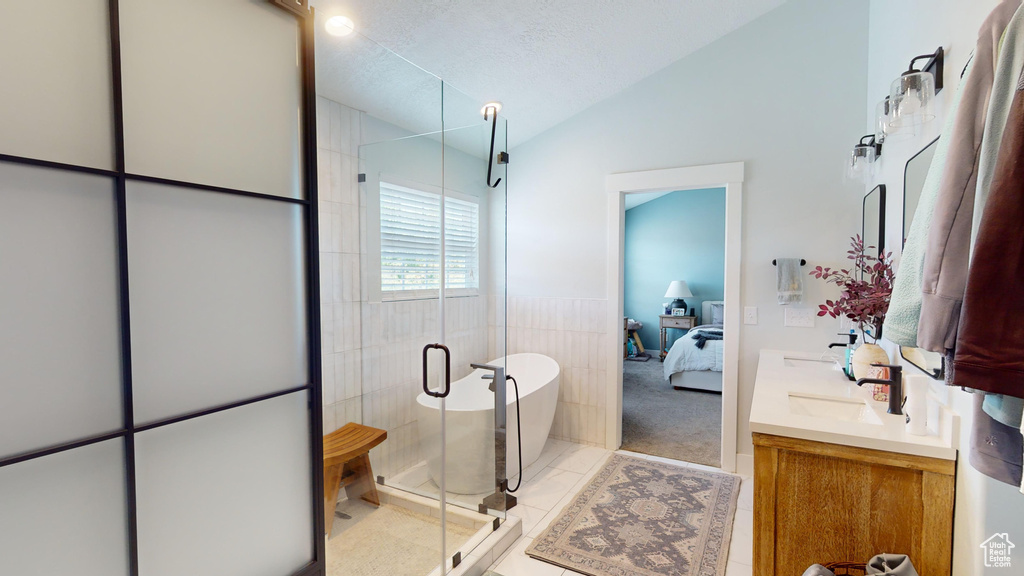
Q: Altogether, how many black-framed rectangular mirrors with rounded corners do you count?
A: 2